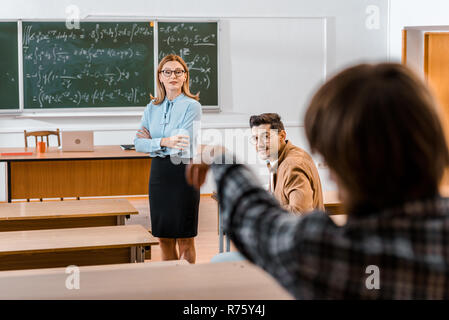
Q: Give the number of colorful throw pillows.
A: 0